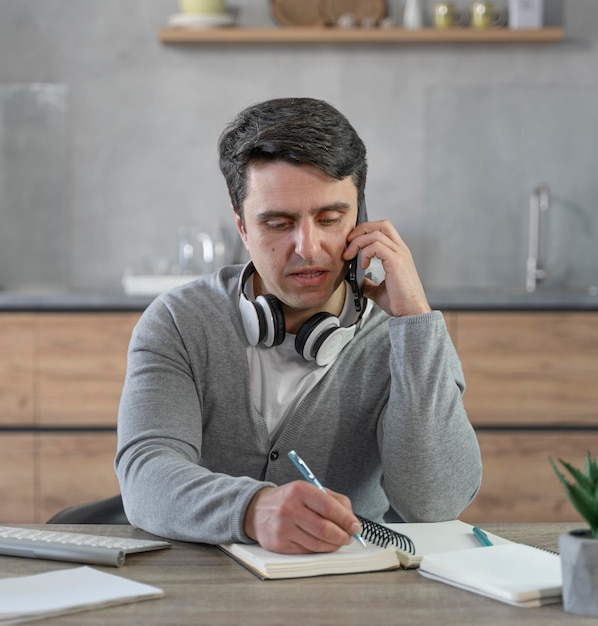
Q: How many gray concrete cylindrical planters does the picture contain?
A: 1